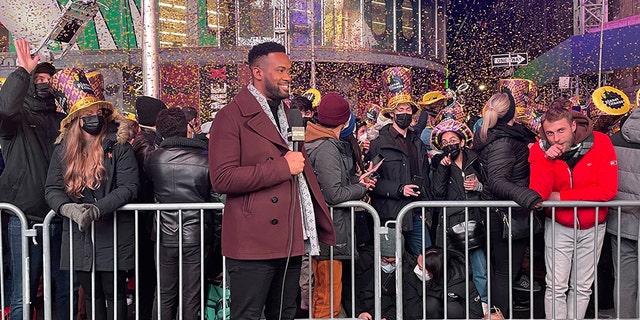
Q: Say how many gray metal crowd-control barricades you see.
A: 3